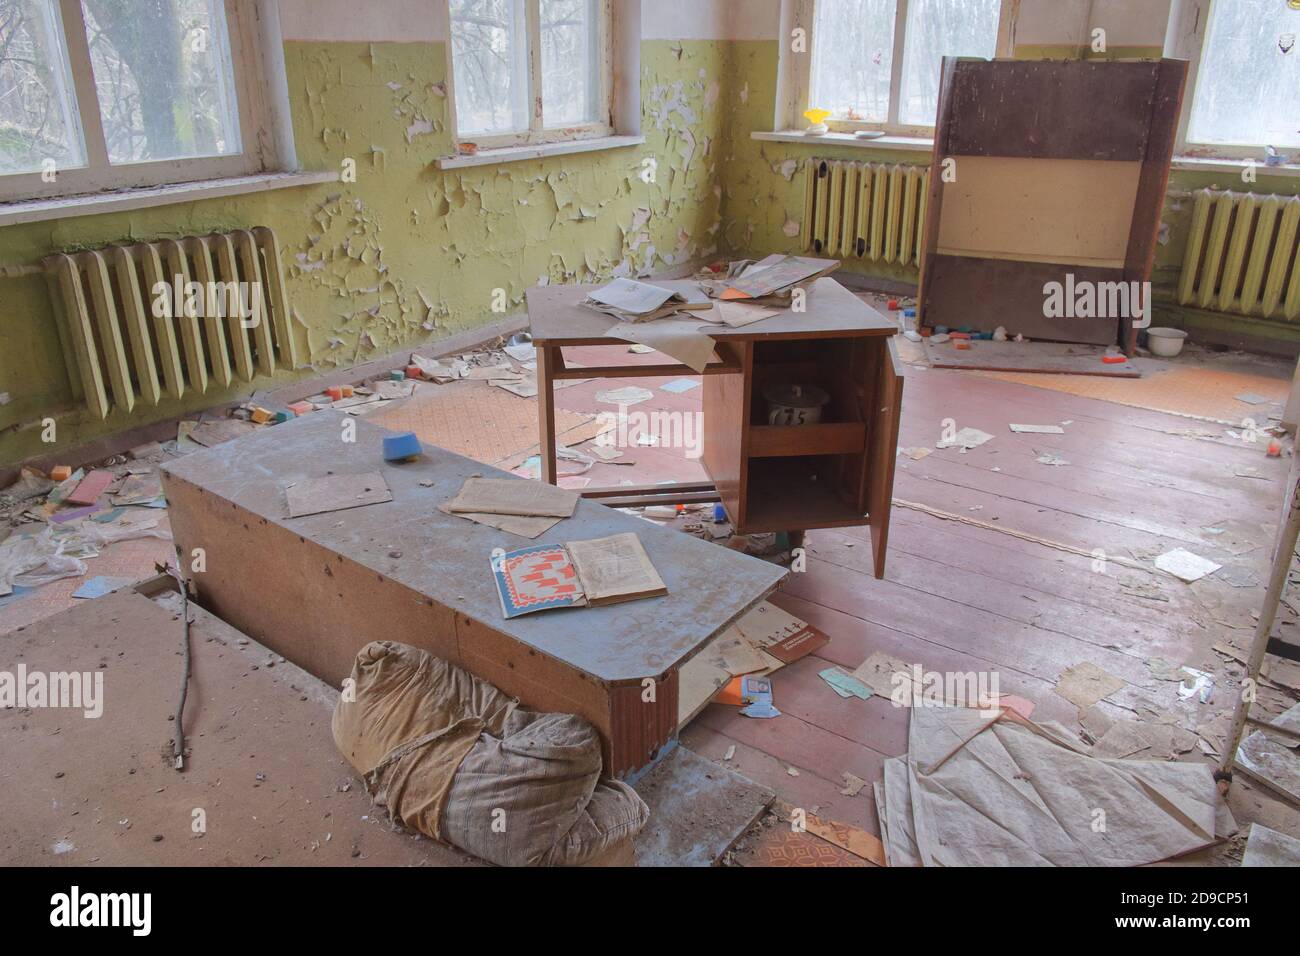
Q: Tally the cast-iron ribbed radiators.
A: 3